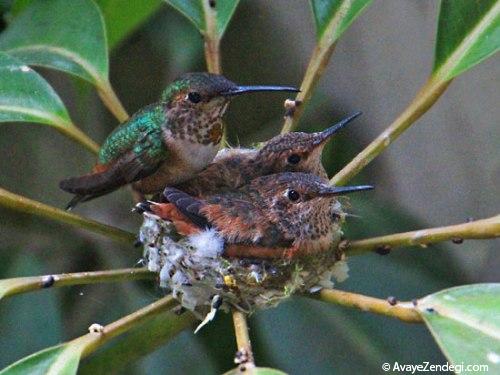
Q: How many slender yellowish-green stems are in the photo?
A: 11